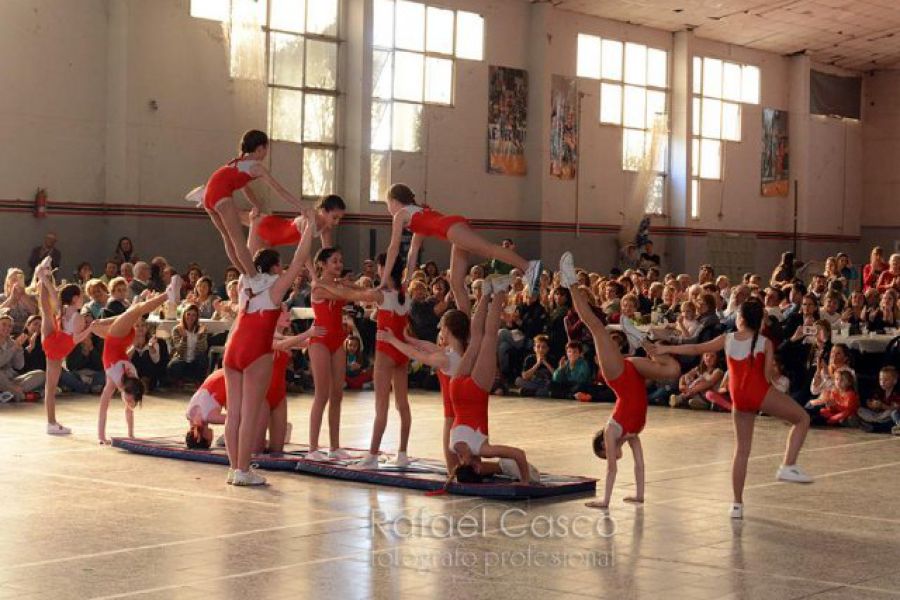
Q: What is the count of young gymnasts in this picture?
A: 14